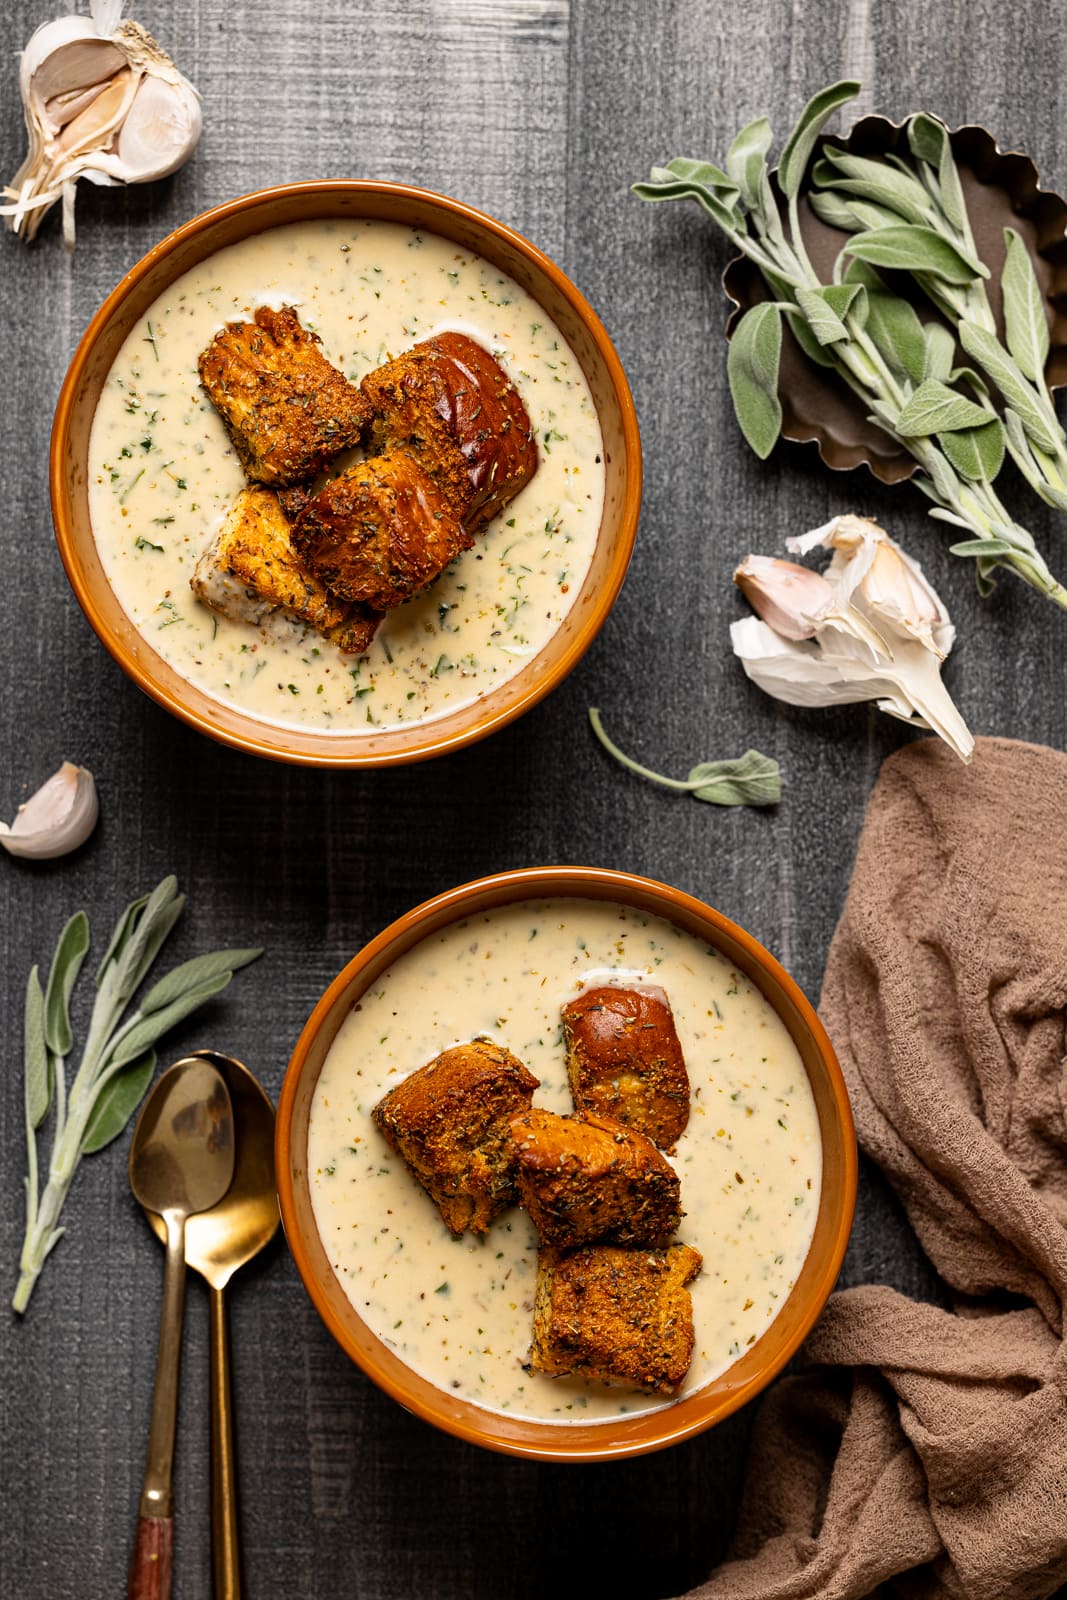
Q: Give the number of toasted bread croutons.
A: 8